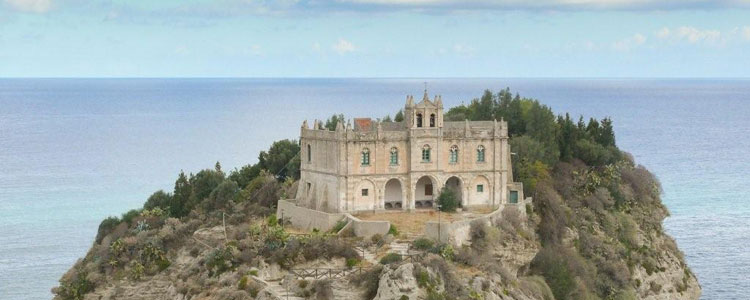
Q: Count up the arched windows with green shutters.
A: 5